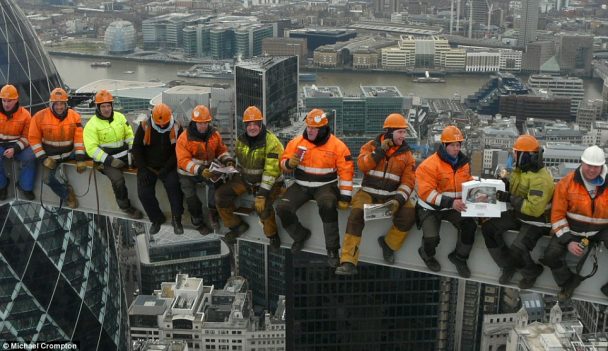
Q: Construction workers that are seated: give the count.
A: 11